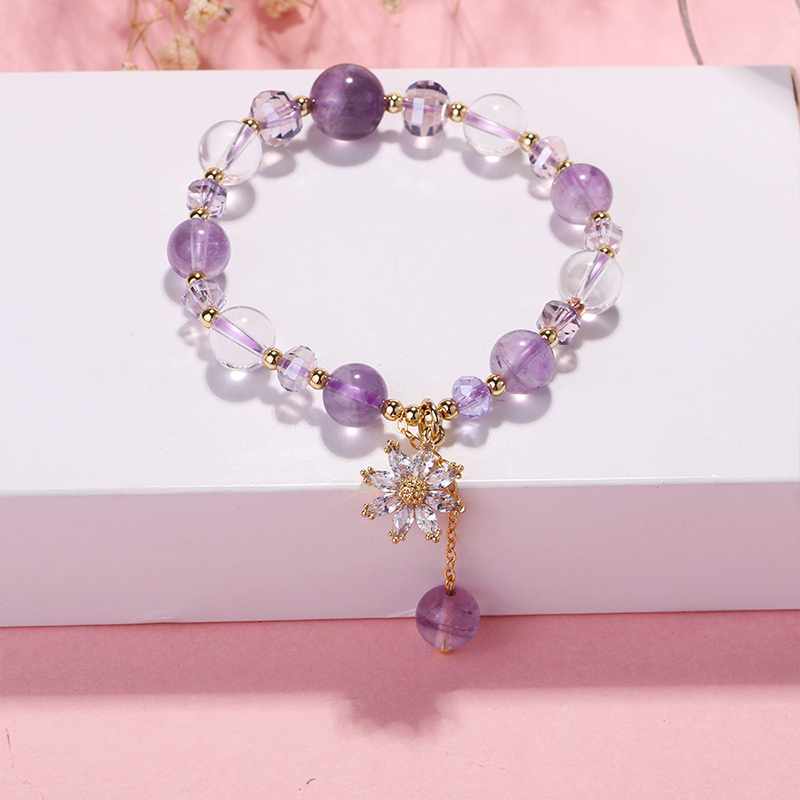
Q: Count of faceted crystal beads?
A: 9